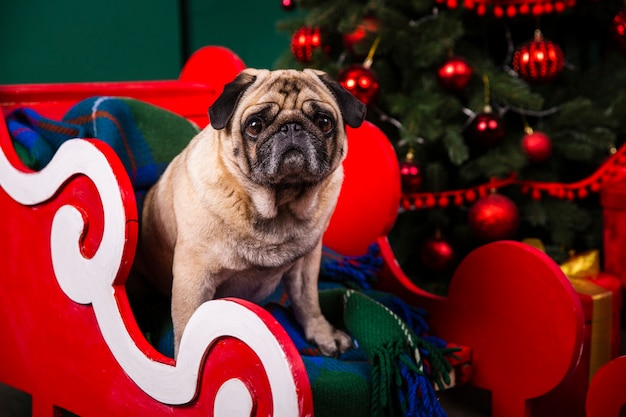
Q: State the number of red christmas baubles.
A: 12